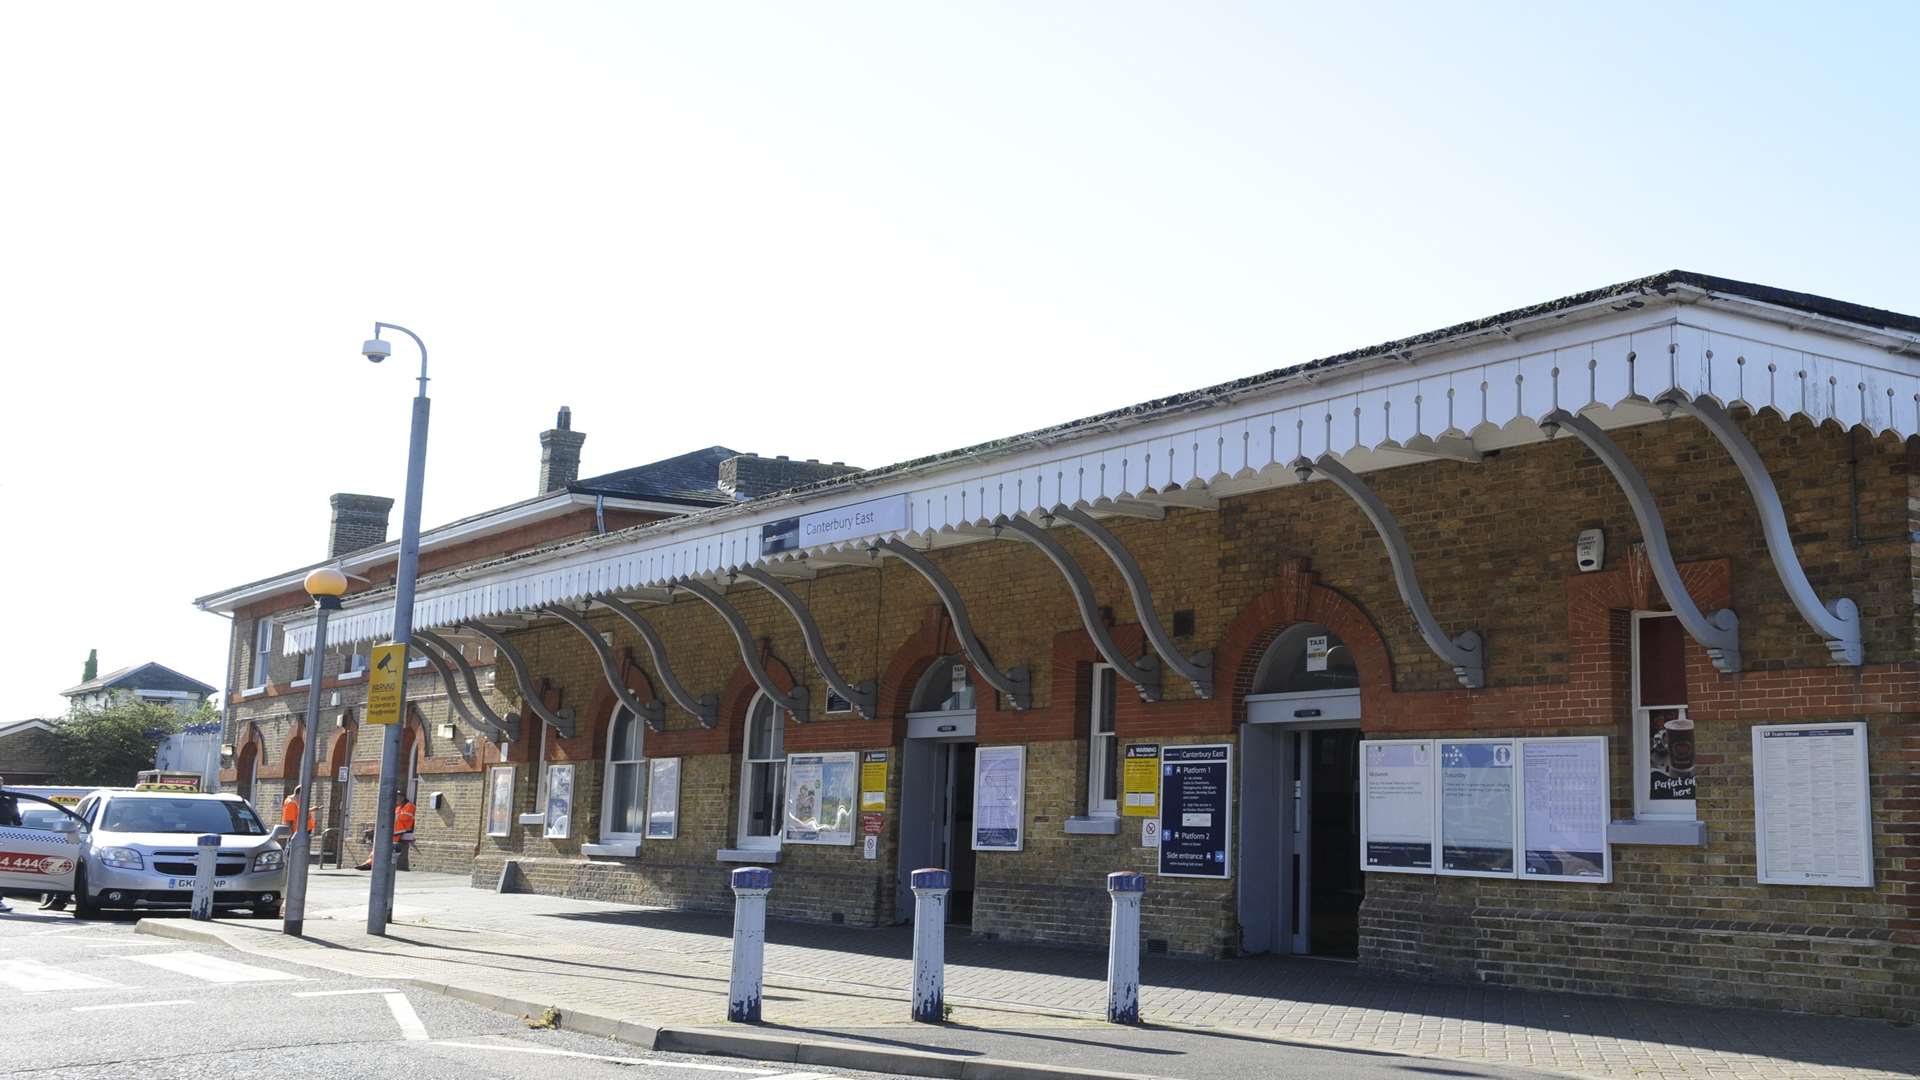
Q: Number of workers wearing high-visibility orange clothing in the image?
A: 2